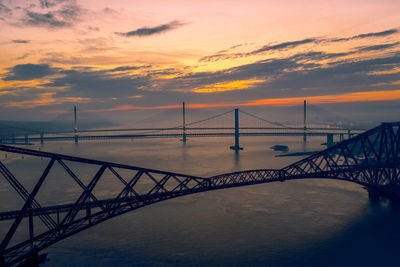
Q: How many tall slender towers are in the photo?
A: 4